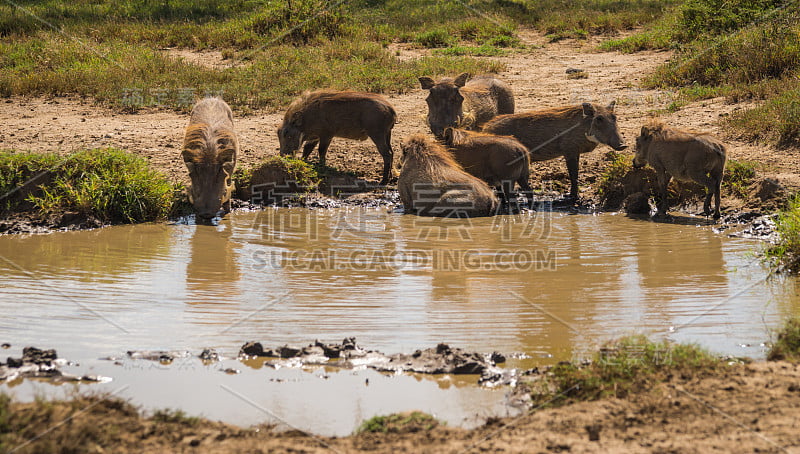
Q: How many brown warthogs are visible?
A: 7